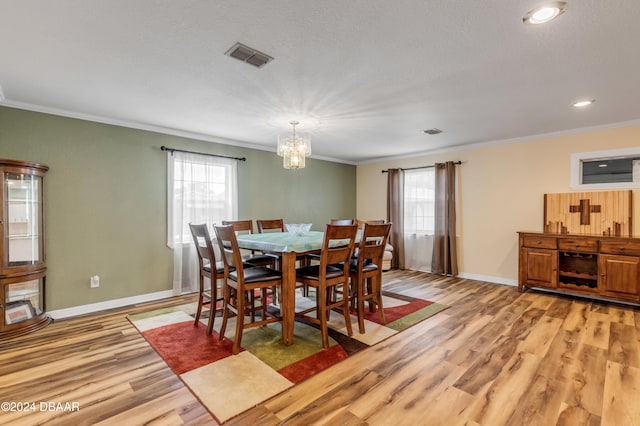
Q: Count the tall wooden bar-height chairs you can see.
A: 8